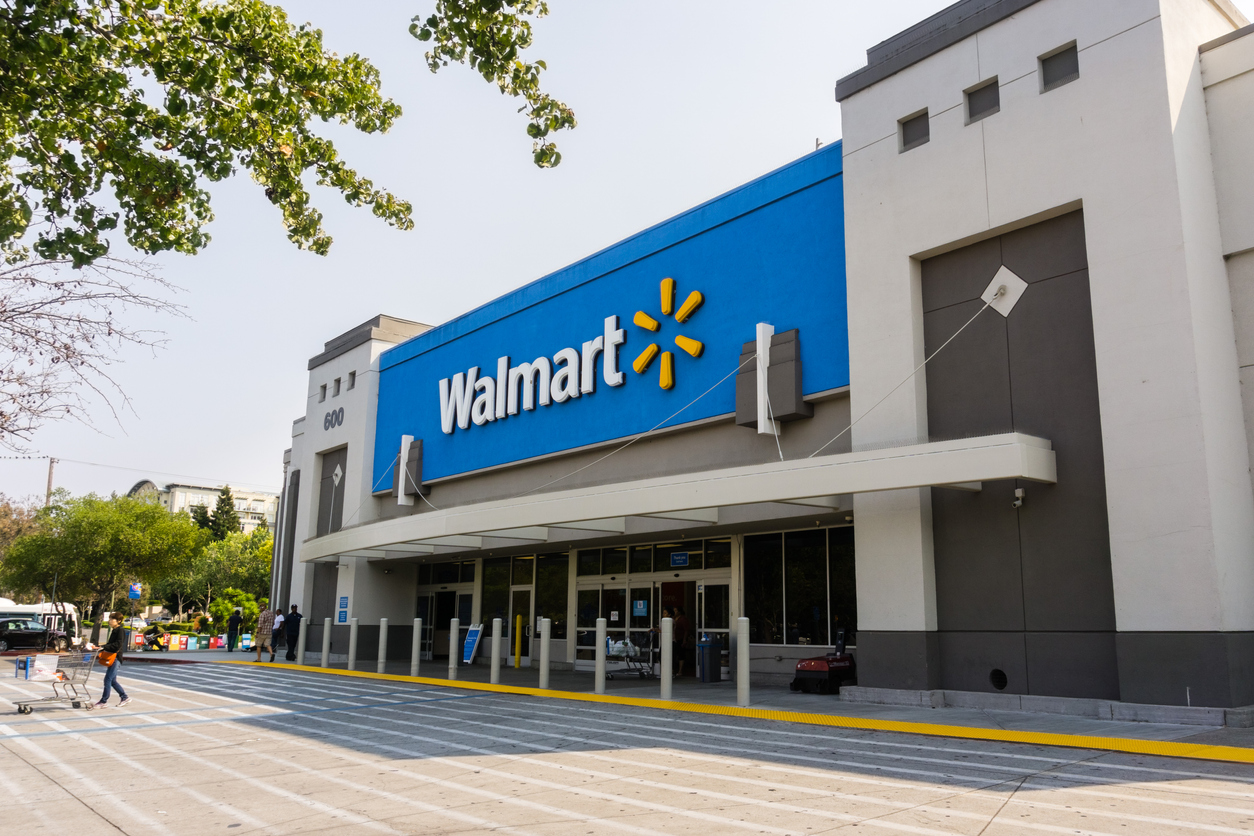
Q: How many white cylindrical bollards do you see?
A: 11